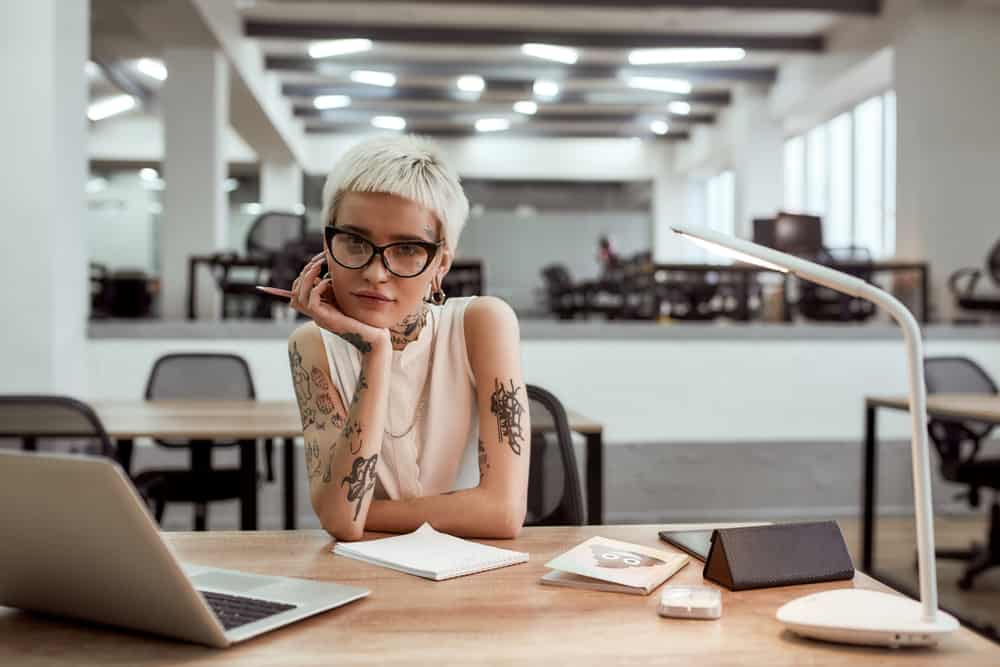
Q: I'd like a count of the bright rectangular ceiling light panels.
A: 15